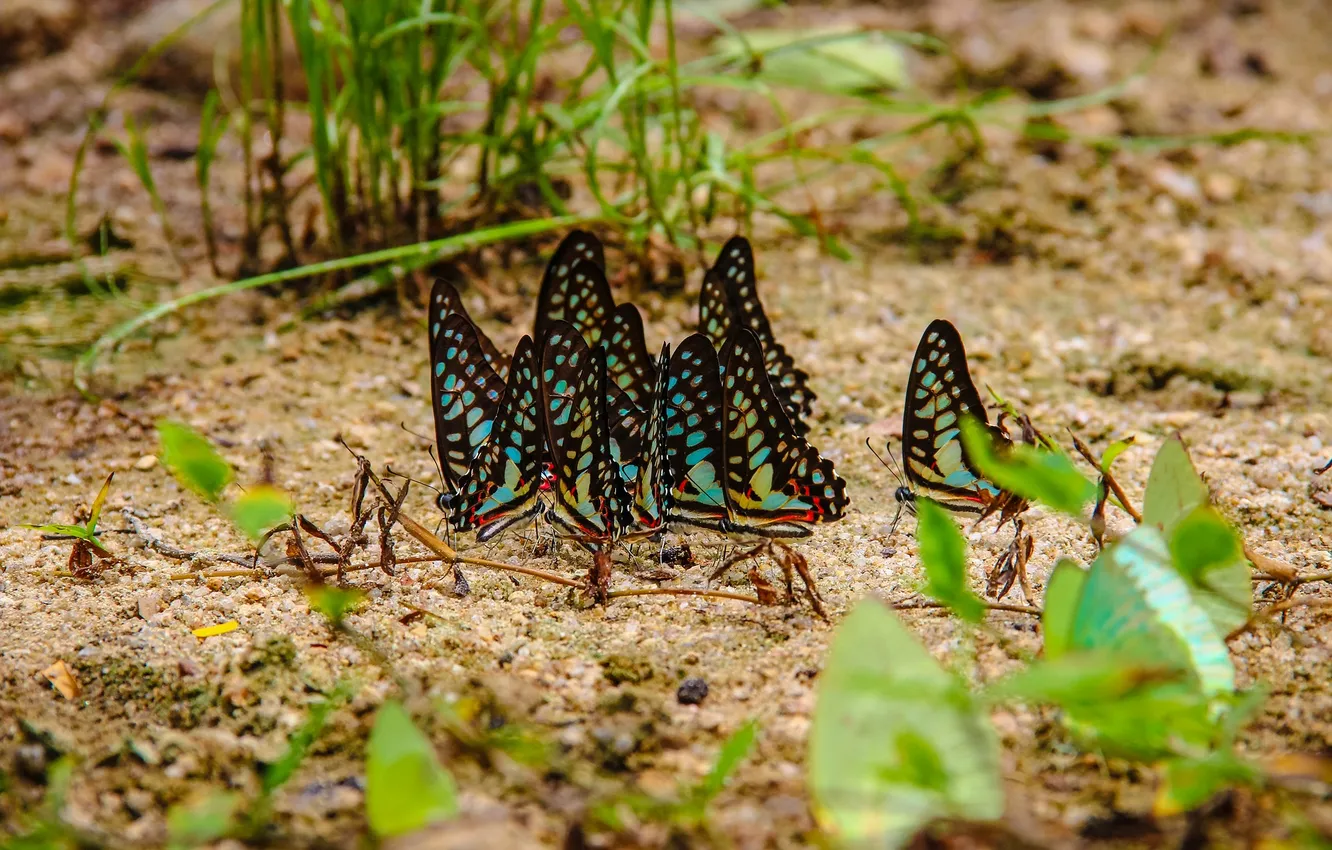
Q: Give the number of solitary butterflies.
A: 1